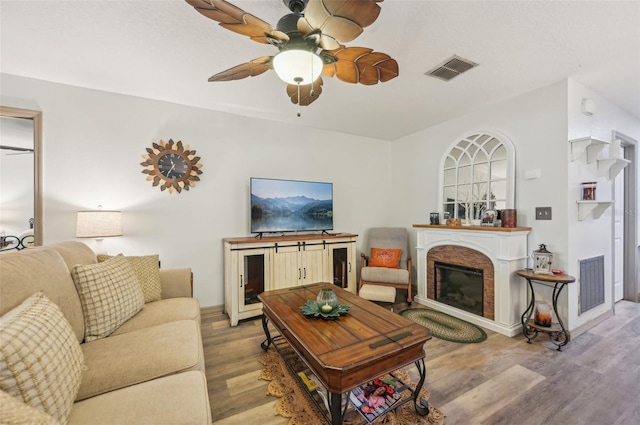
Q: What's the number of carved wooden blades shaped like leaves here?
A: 5